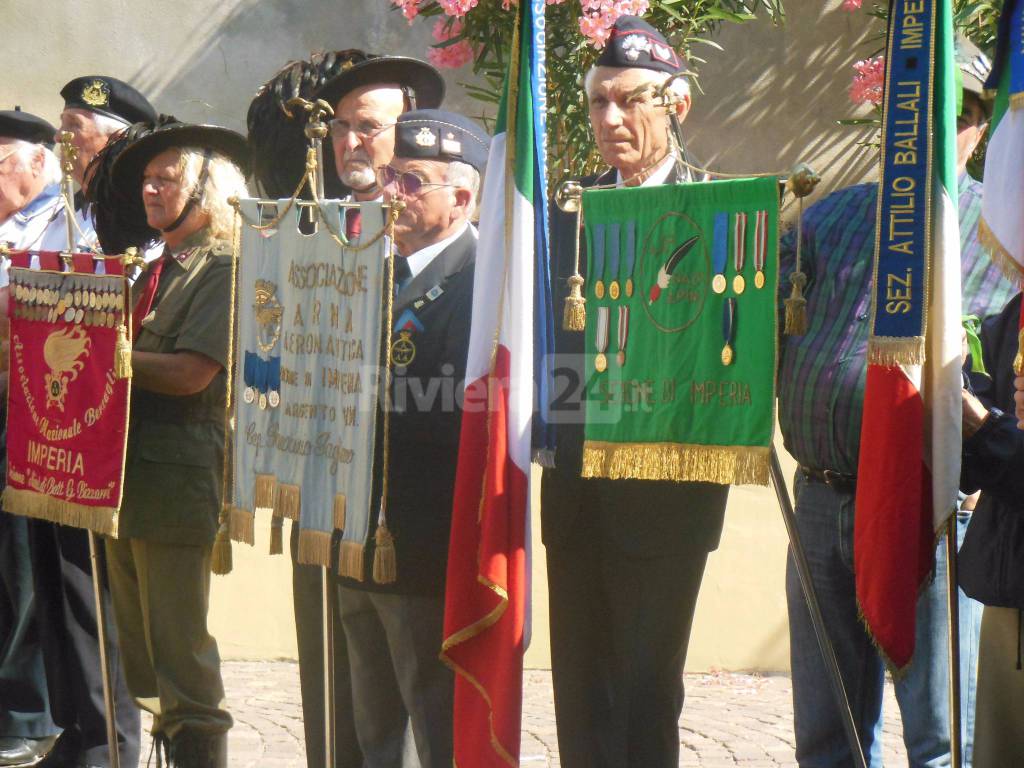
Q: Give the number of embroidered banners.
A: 3